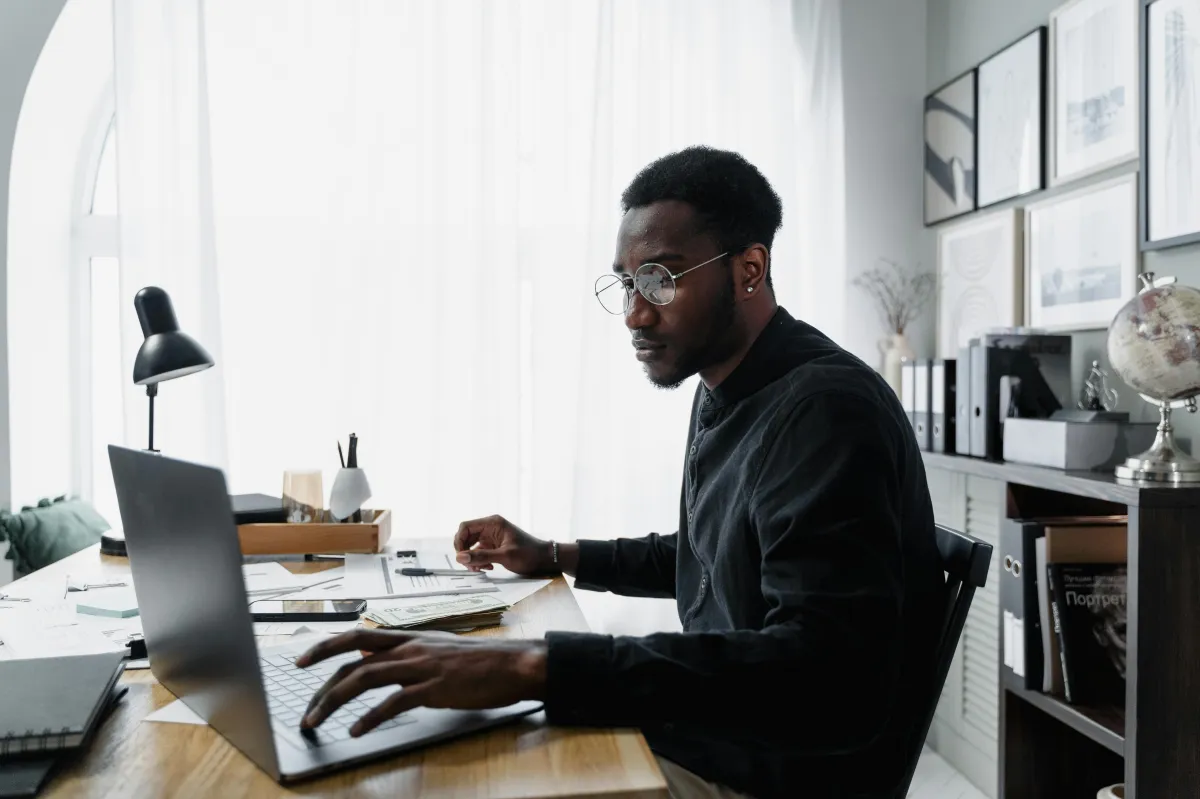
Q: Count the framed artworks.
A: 6